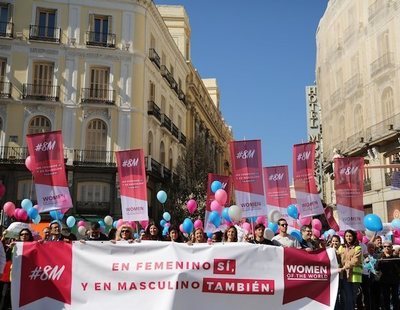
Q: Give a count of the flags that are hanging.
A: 7